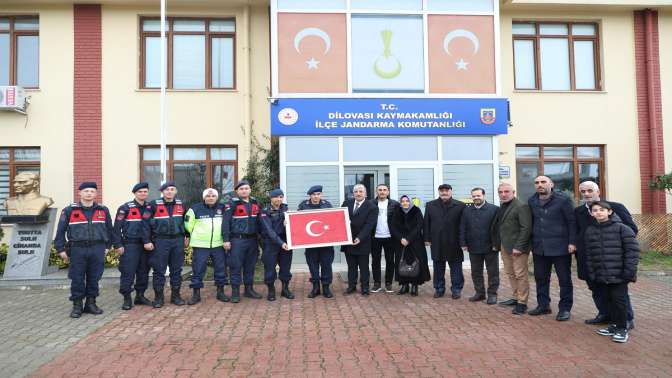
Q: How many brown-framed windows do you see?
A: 6